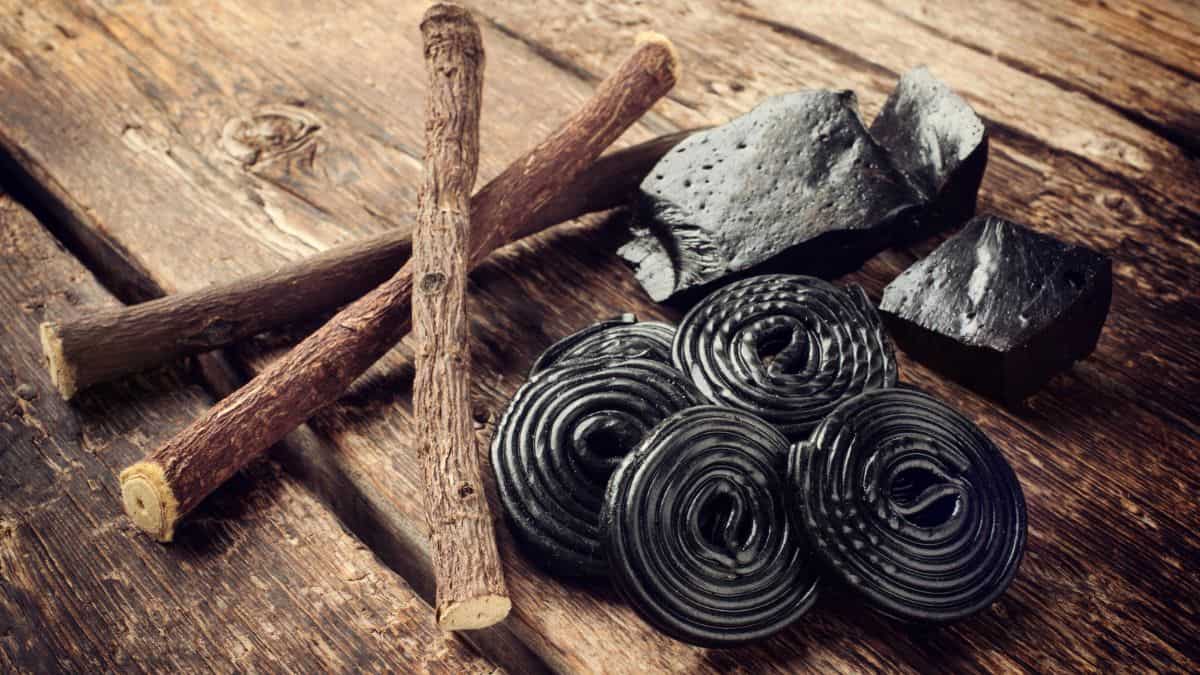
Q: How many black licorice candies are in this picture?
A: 5